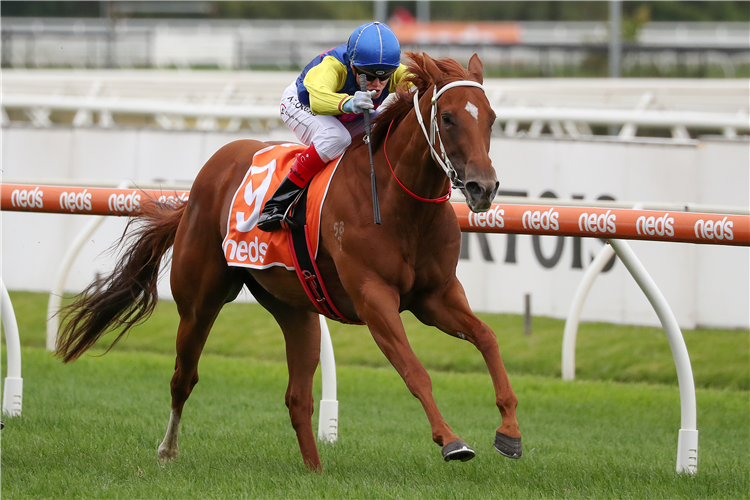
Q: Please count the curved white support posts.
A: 5